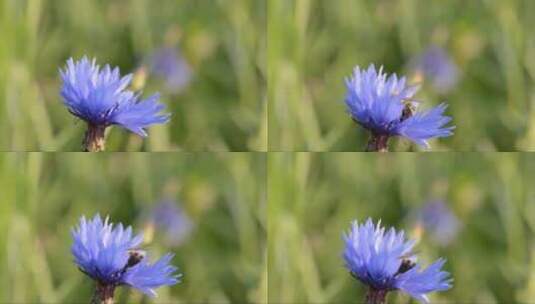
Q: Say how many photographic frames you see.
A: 4